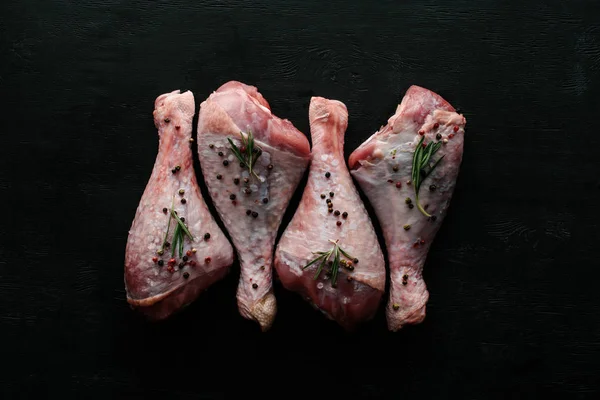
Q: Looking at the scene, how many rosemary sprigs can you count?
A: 4